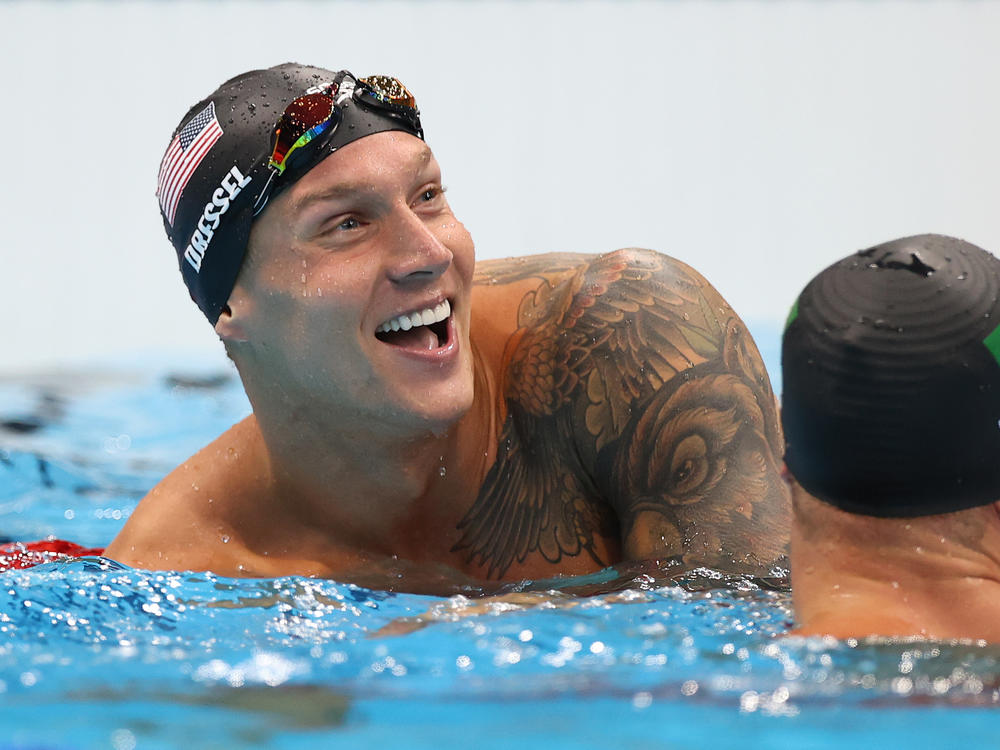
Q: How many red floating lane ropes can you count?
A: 1